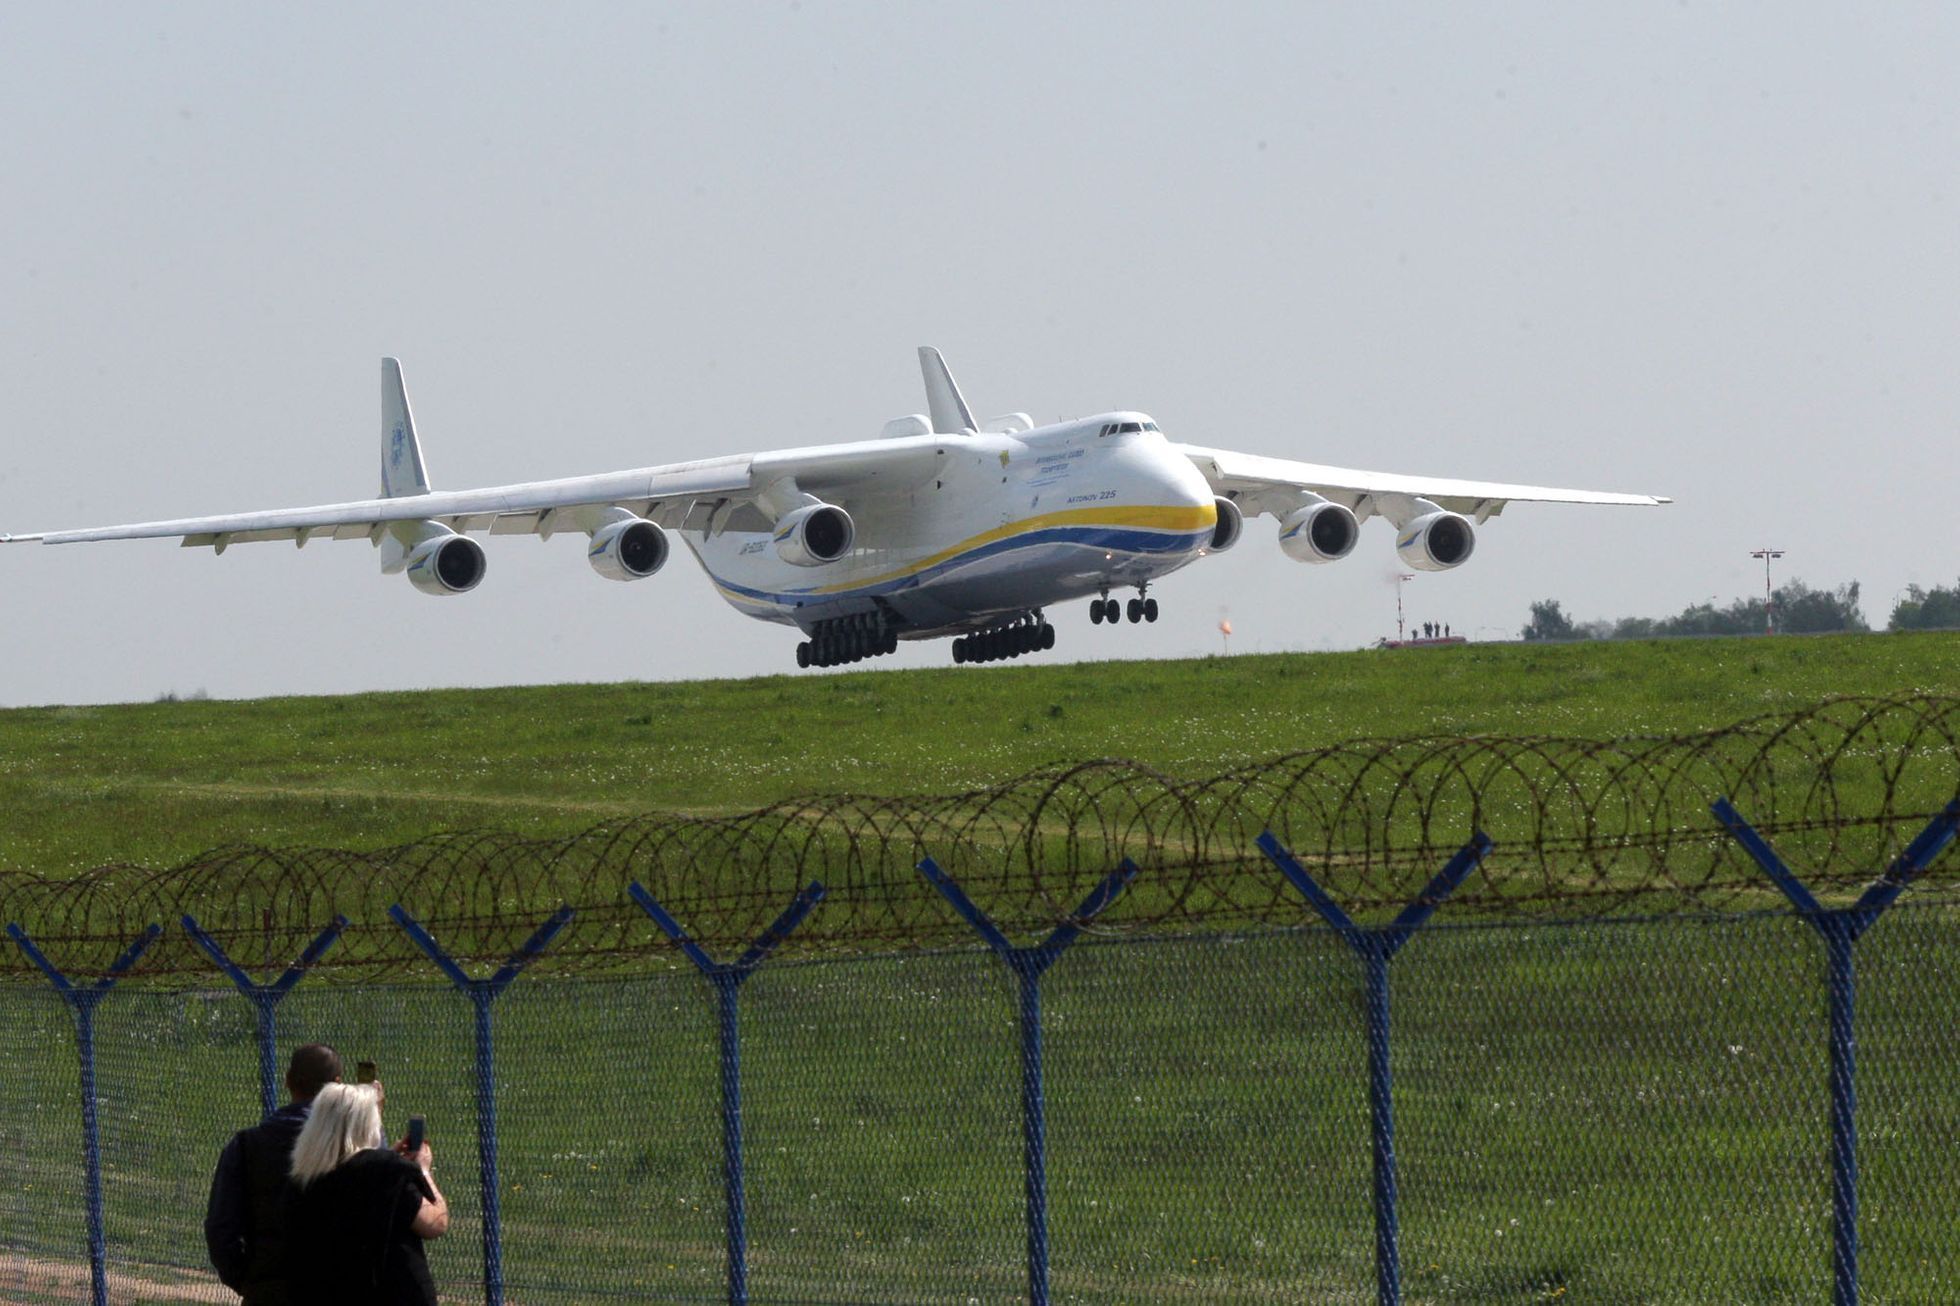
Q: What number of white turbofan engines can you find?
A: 6